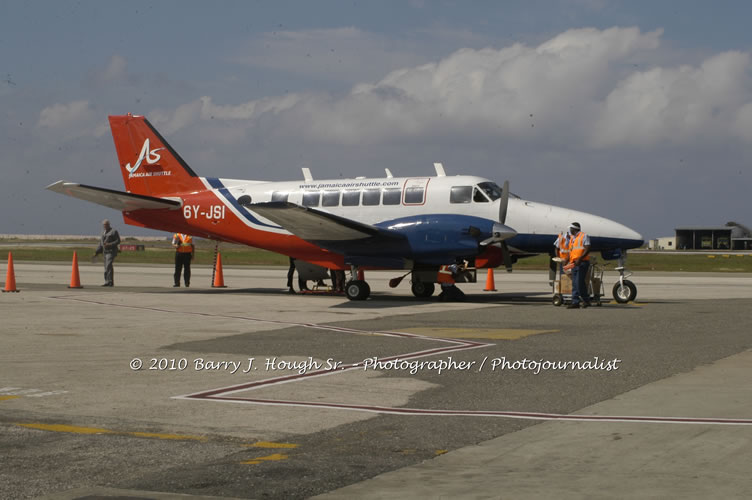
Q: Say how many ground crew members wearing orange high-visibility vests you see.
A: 4